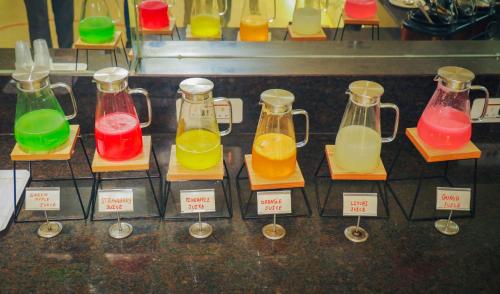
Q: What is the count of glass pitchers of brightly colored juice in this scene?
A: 6